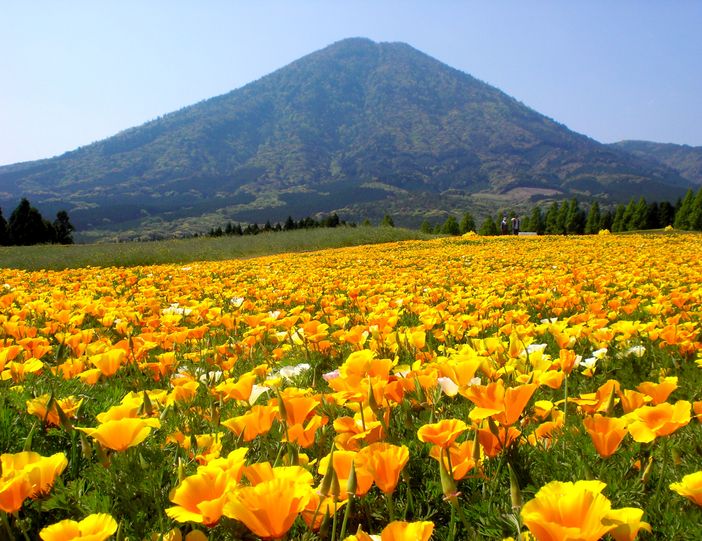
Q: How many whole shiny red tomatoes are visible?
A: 0